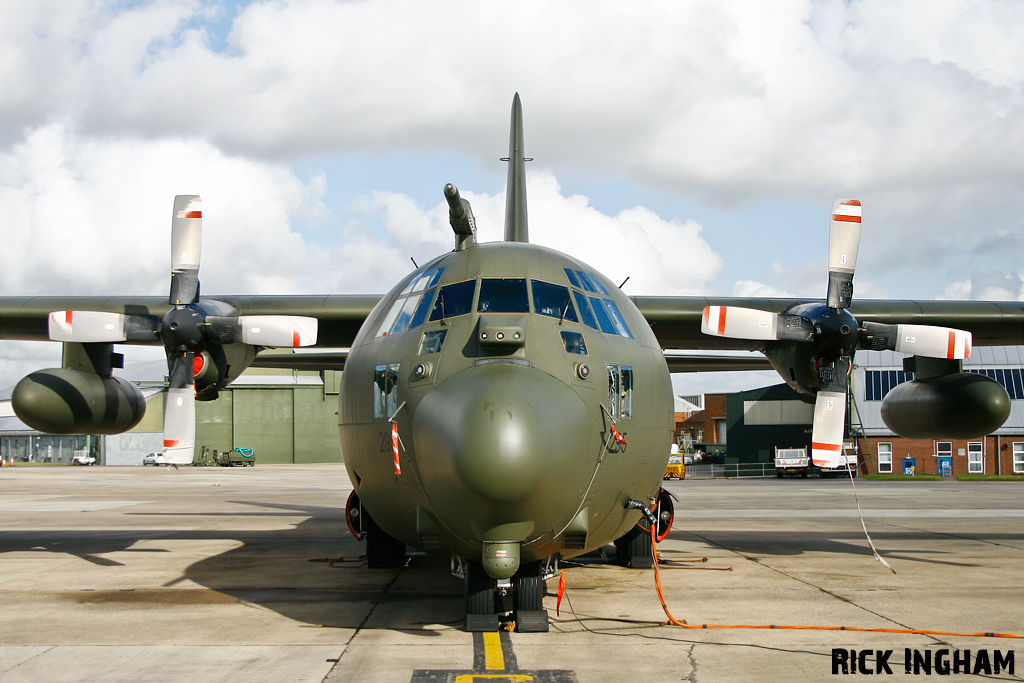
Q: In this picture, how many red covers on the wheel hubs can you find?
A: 2